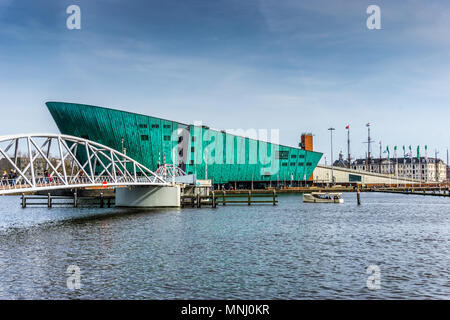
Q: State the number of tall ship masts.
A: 3